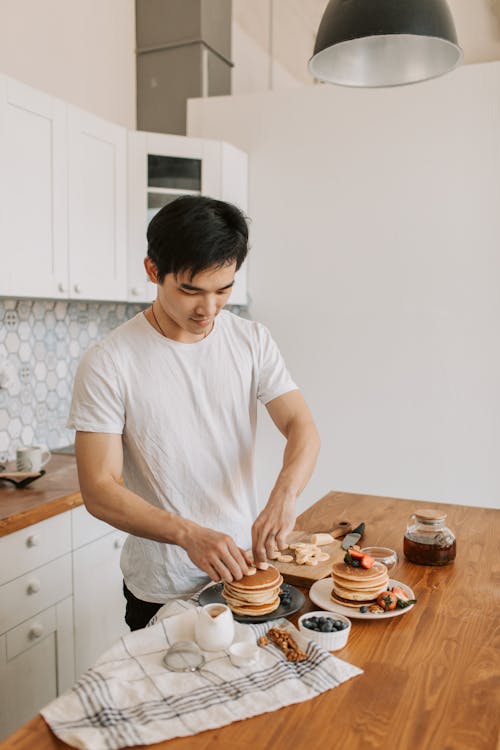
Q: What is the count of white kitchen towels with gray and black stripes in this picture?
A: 1